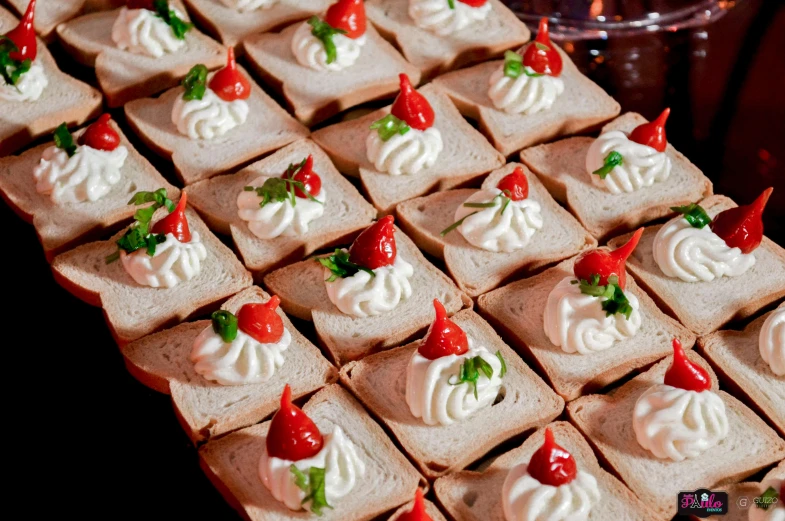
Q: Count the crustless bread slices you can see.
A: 0